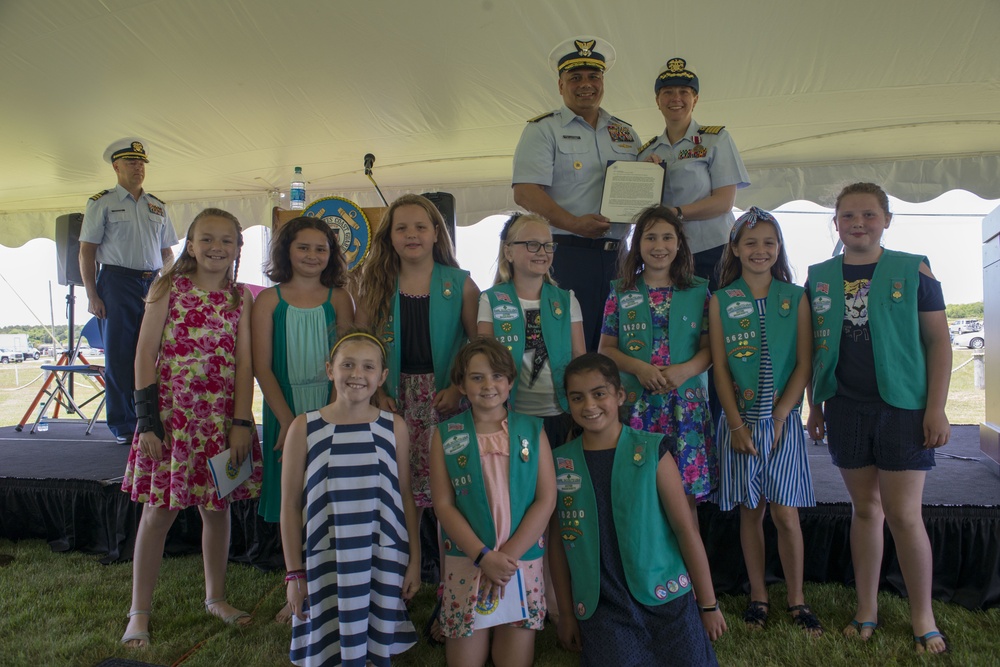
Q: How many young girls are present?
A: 10